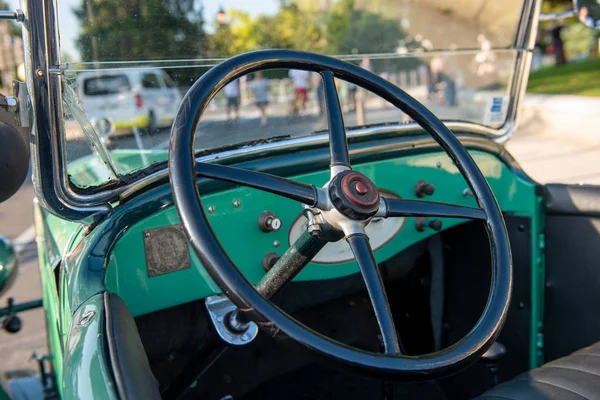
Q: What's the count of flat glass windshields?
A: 1